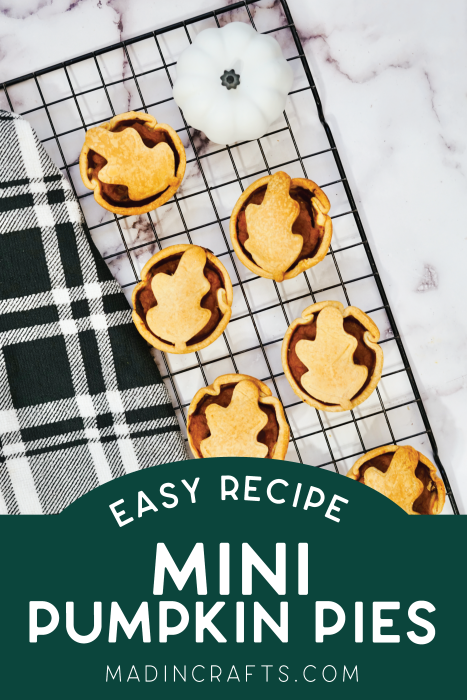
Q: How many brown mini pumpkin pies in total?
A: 6